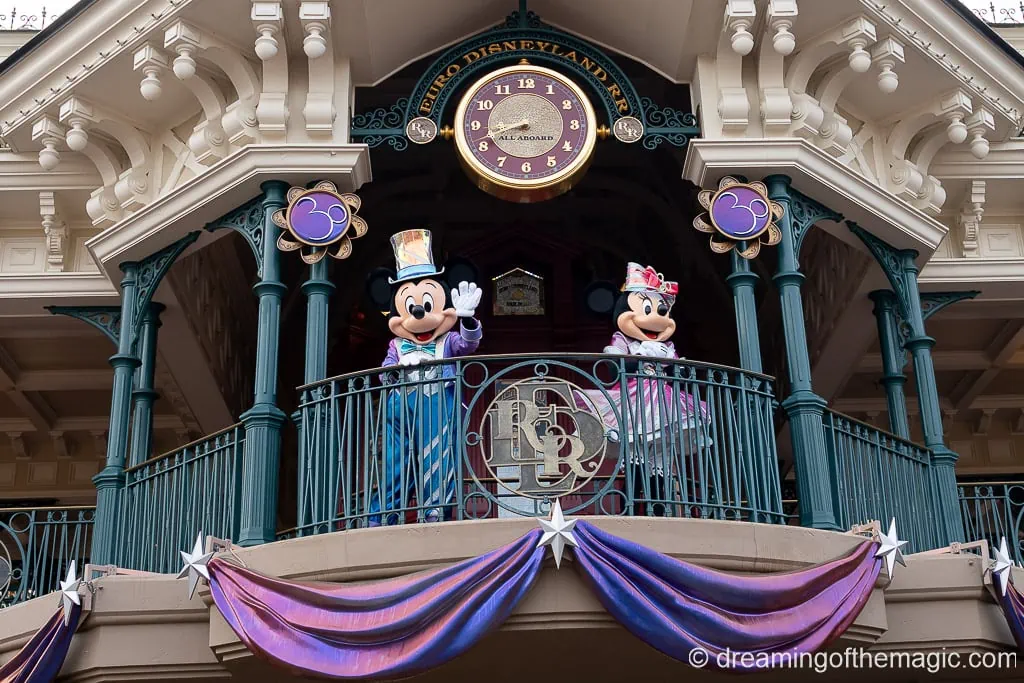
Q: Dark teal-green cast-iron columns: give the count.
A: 8